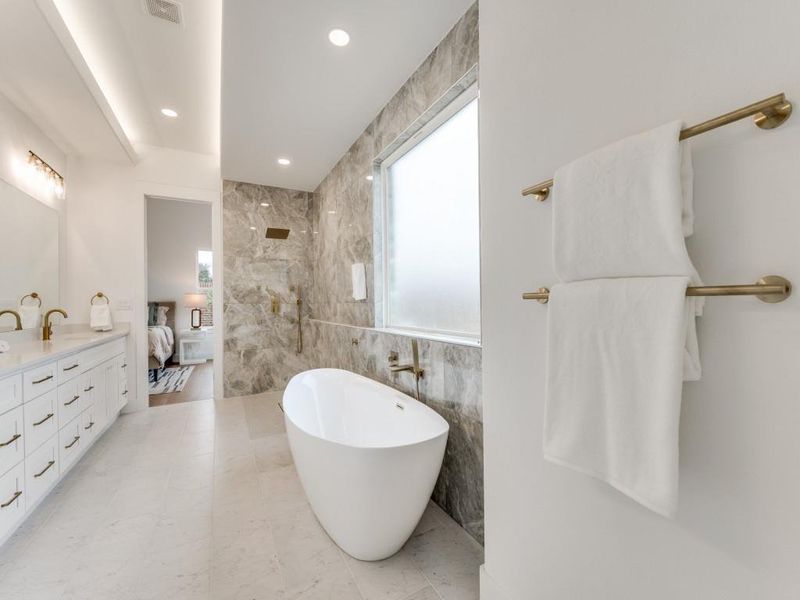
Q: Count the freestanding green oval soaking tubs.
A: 0